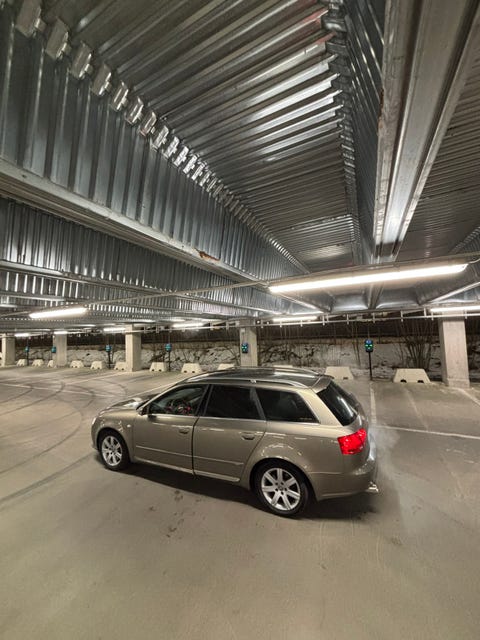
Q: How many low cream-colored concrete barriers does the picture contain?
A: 12